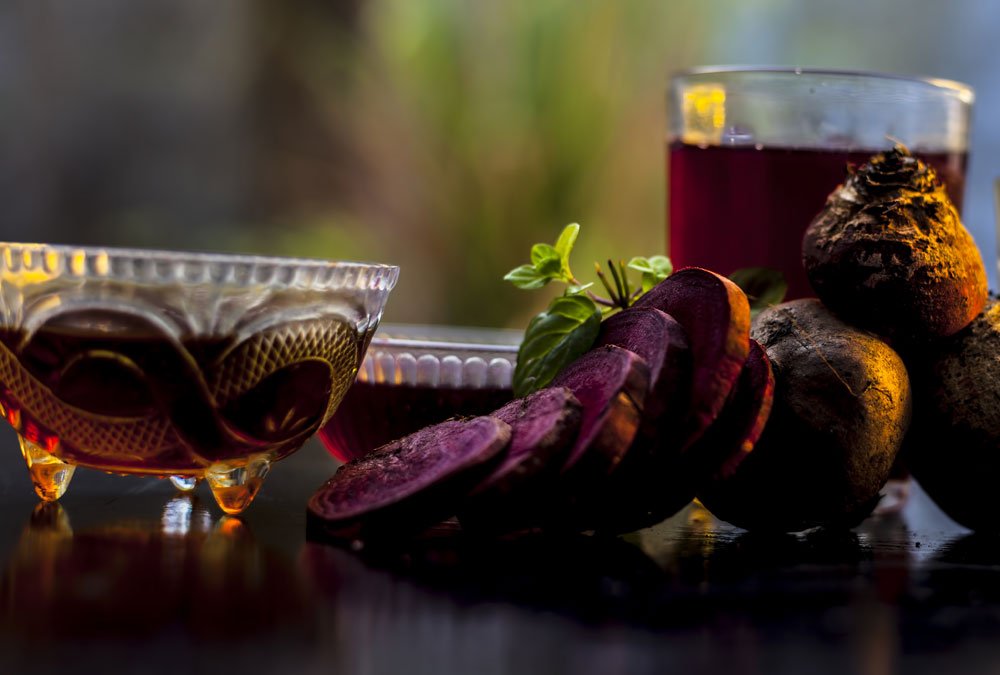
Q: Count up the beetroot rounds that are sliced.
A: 6